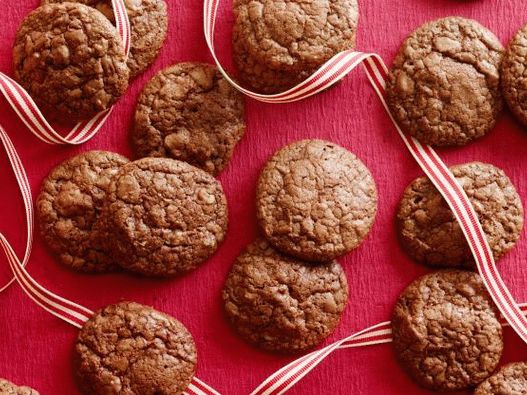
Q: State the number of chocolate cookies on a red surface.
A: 15